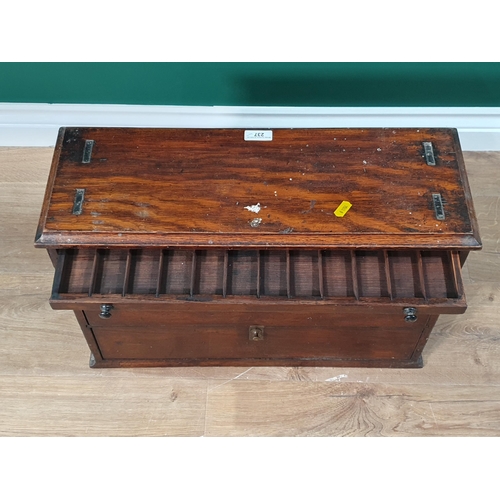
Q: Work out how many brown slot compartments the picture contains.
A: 12